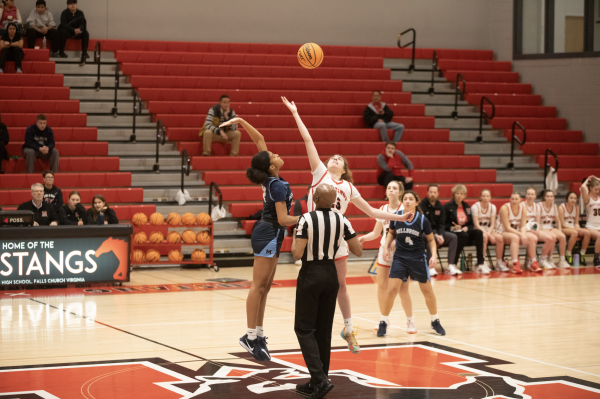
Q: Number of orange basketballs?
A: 15